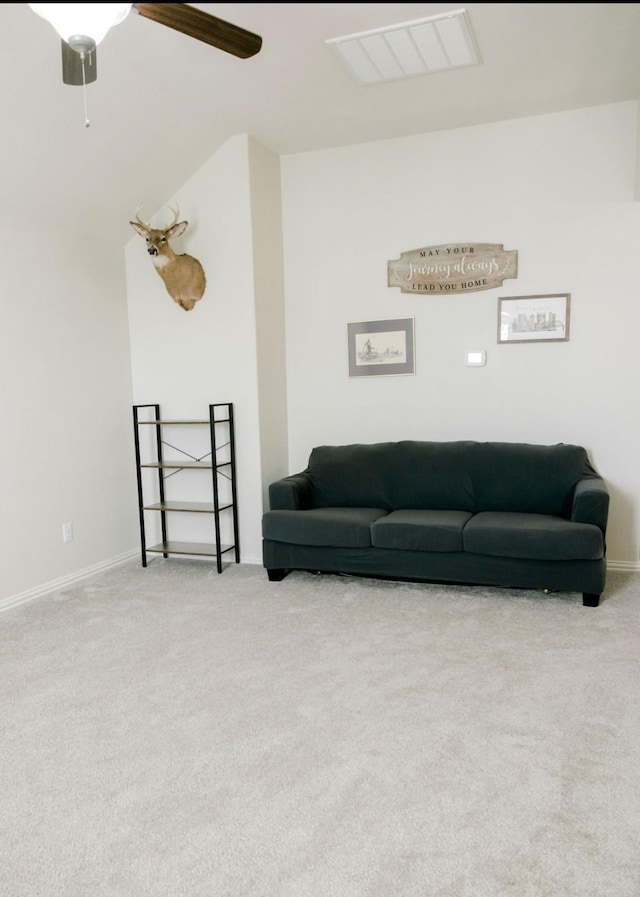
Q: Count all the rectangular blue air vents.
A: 0